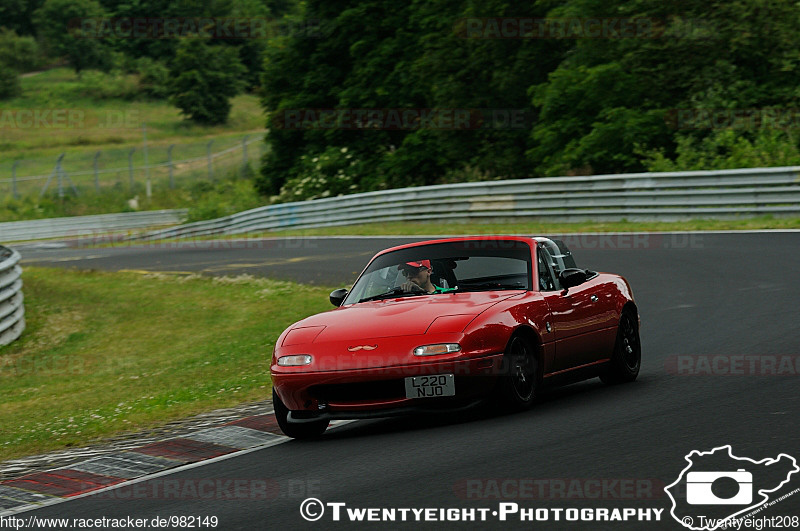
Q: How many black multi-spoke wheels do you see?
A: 2